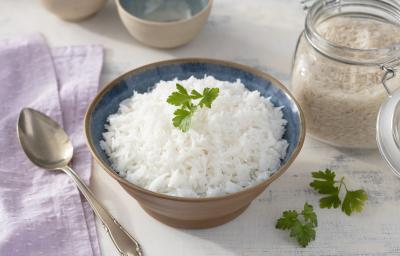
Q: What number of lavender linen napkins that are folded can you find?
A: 1